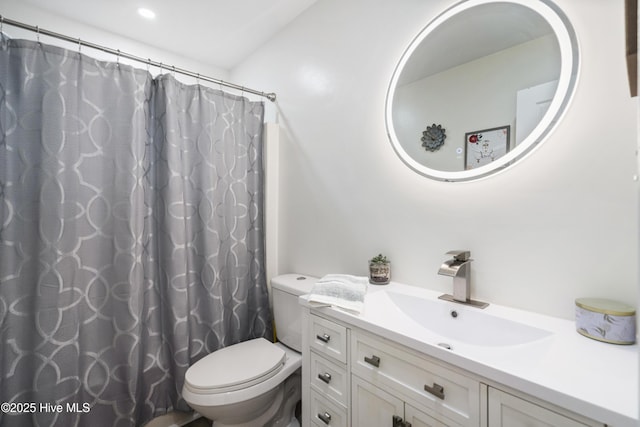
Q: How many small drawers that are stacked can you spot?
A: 3